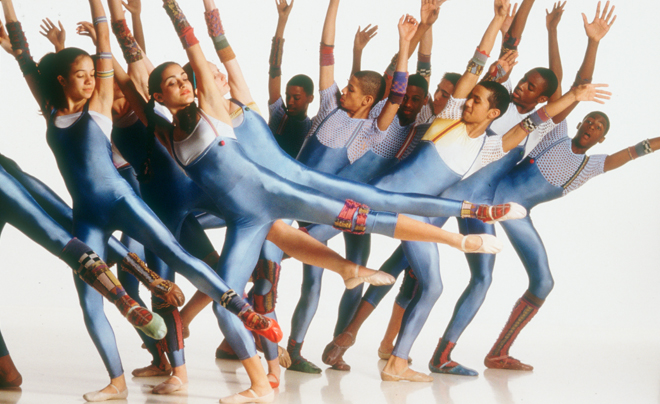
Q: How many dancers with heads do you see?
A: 10